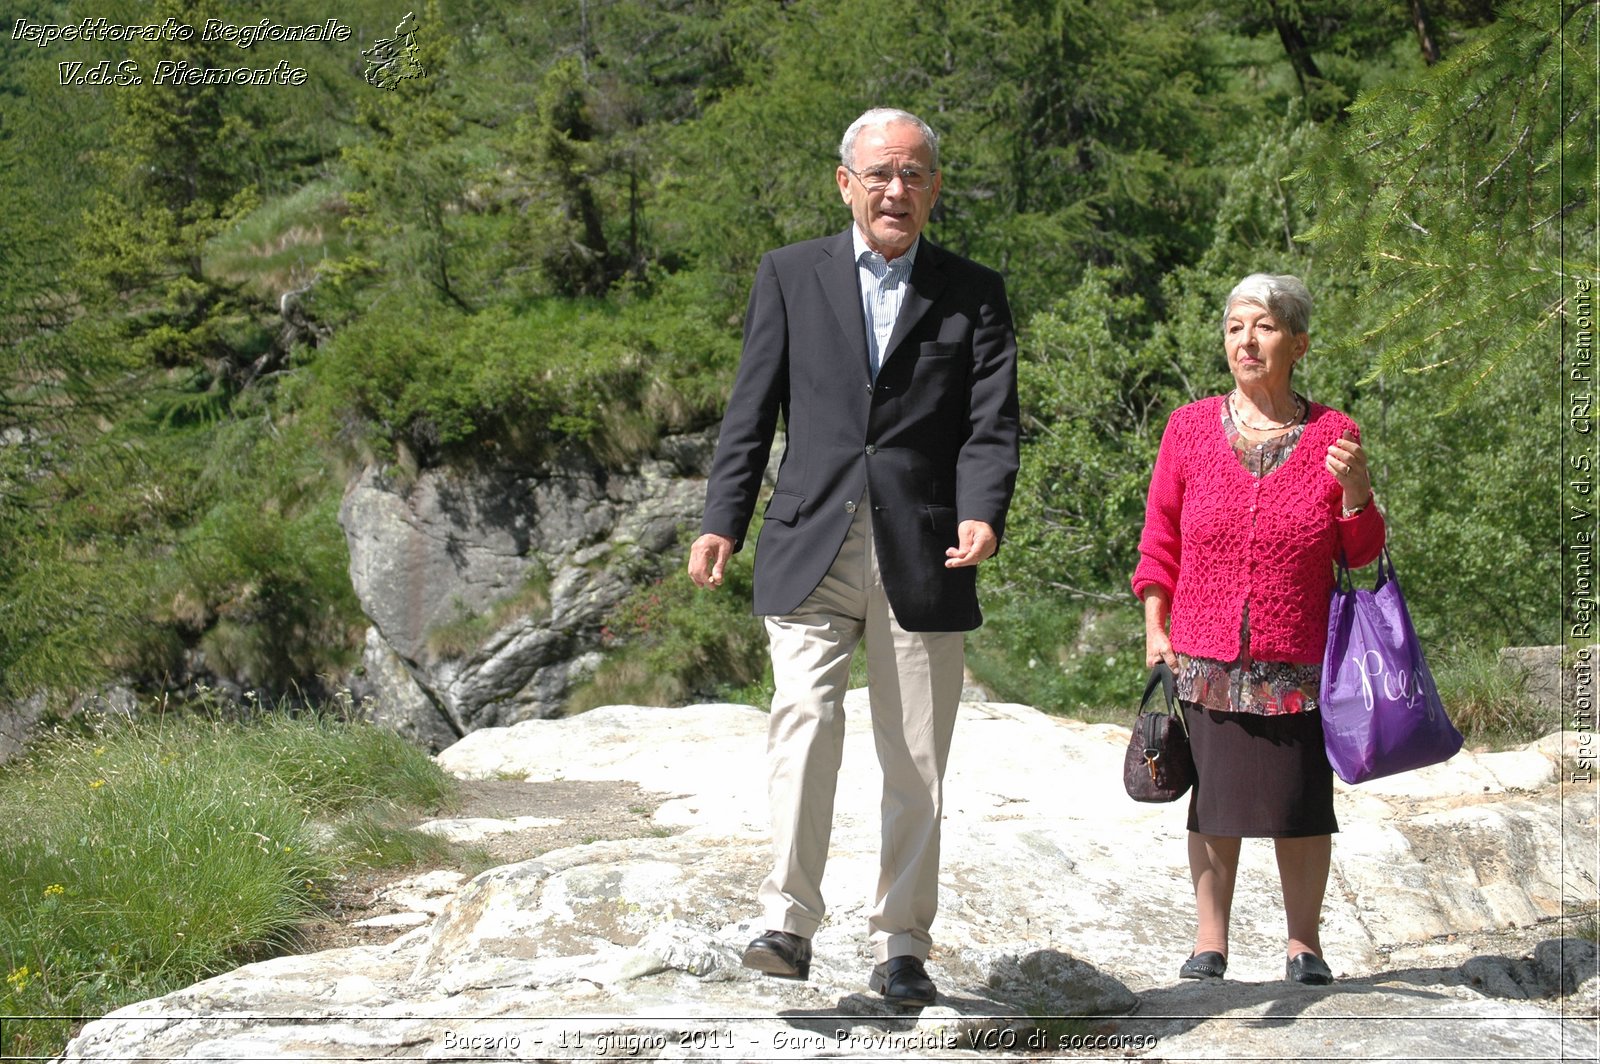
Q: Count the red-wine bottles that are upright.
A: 0